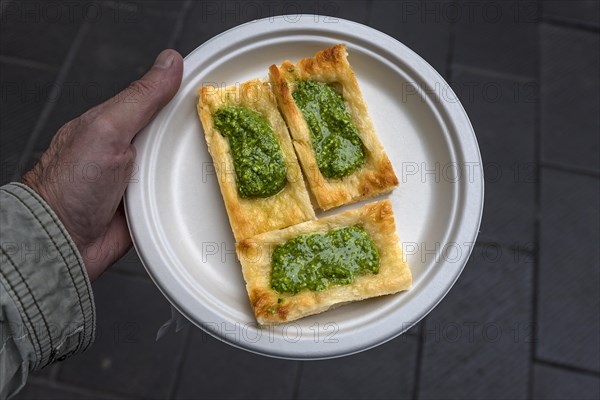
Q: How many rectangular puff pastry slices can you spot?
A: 3